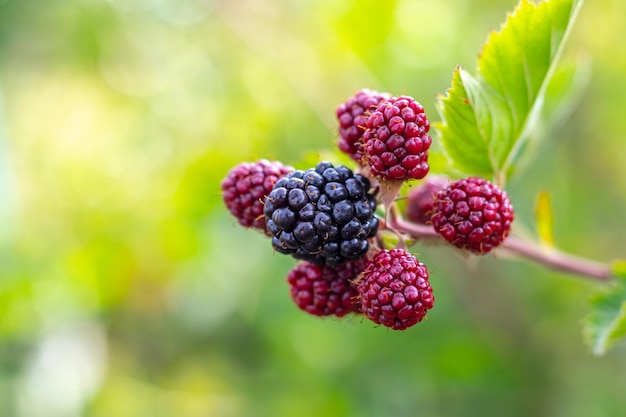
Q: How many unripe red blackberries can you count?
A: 7